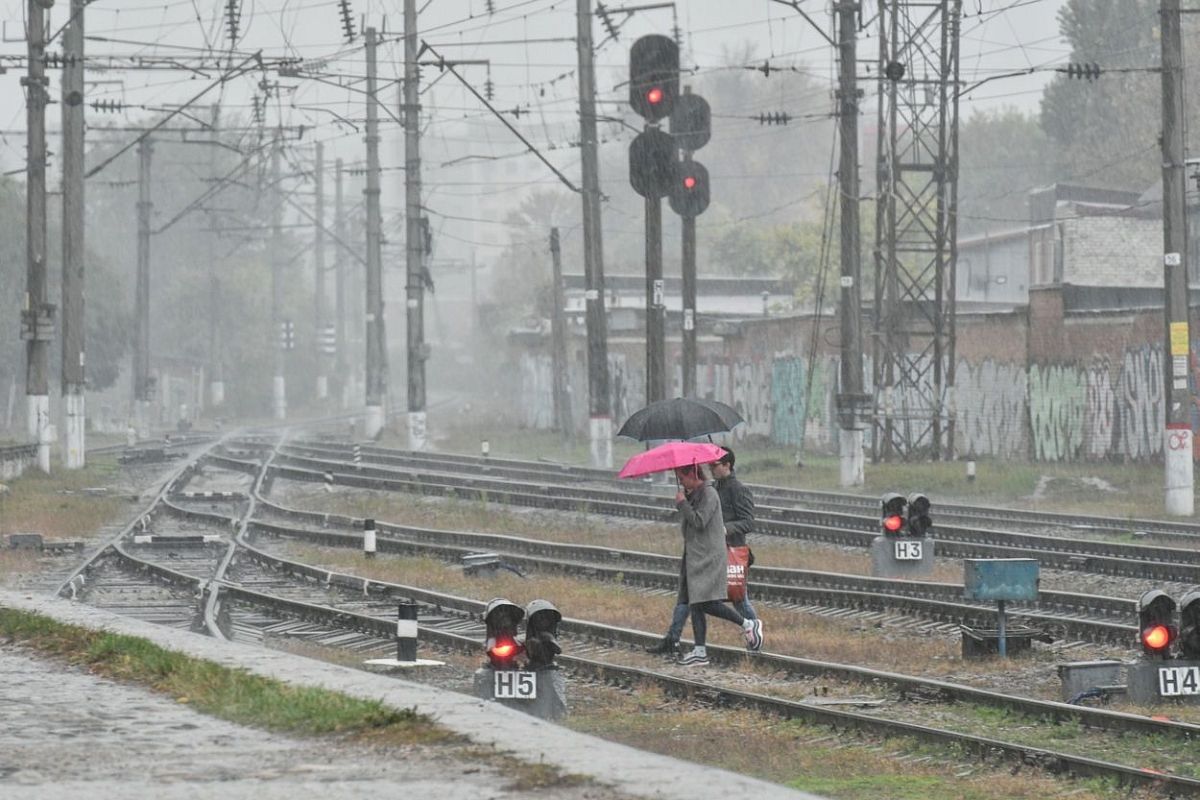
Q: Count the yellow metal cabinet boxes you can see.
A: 0